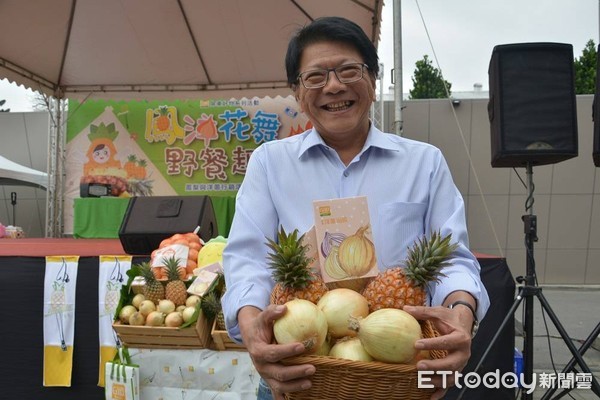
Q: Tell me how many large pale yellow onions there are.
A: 4